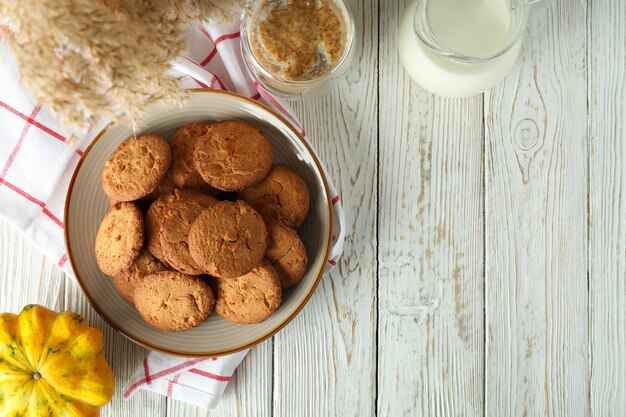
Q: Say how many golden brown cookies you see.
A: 12